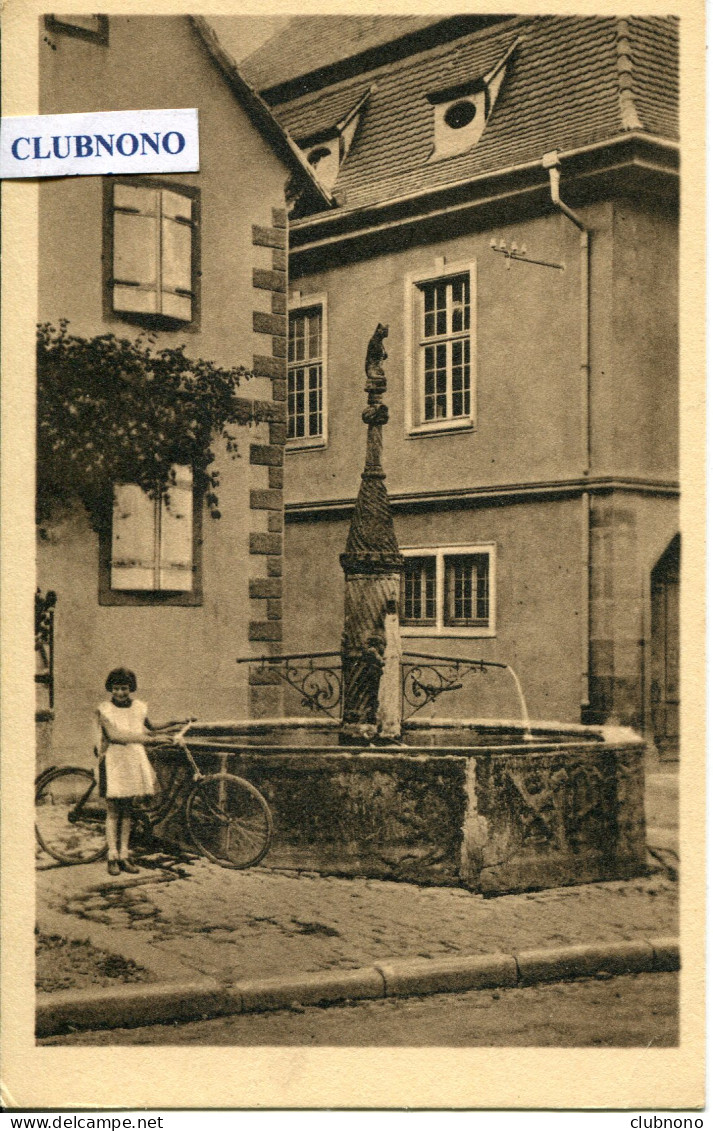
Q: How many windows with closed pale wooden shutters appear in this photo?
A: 2